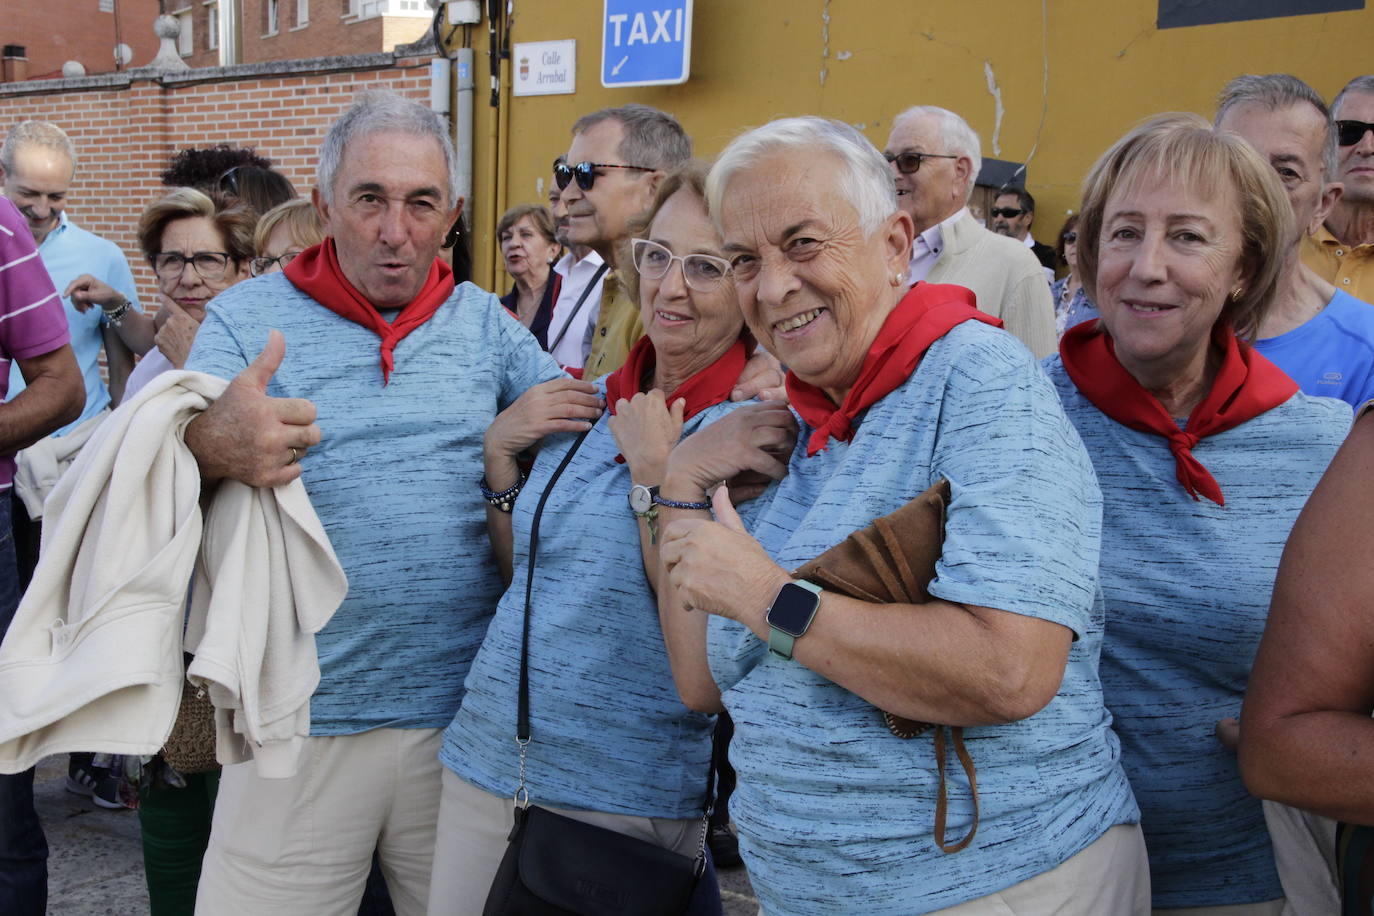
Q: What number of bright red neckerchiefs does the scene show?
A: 4